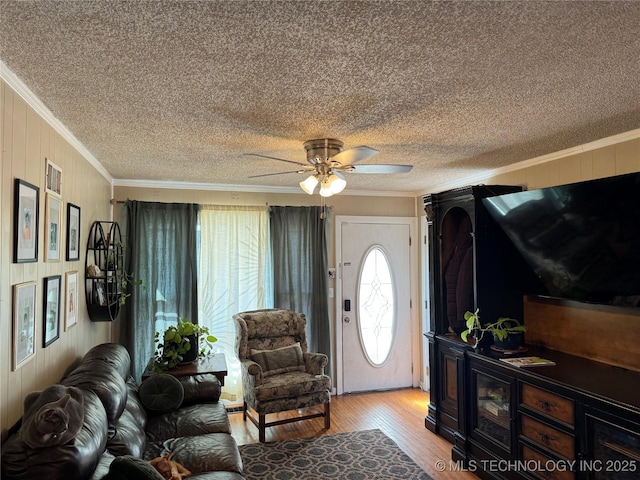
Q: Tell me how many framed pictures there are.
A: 6